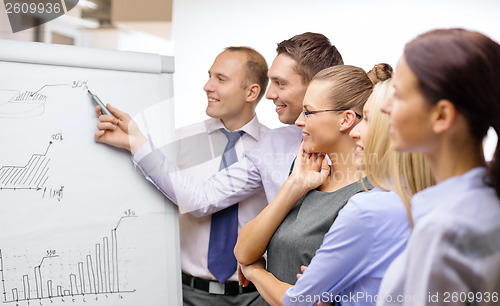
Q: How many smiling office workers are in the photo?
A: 5